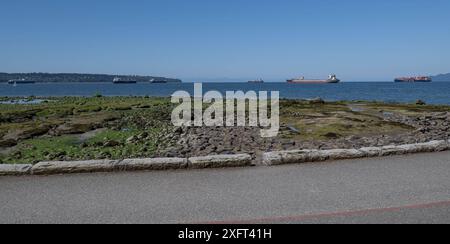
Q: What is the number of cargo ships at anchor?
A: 6